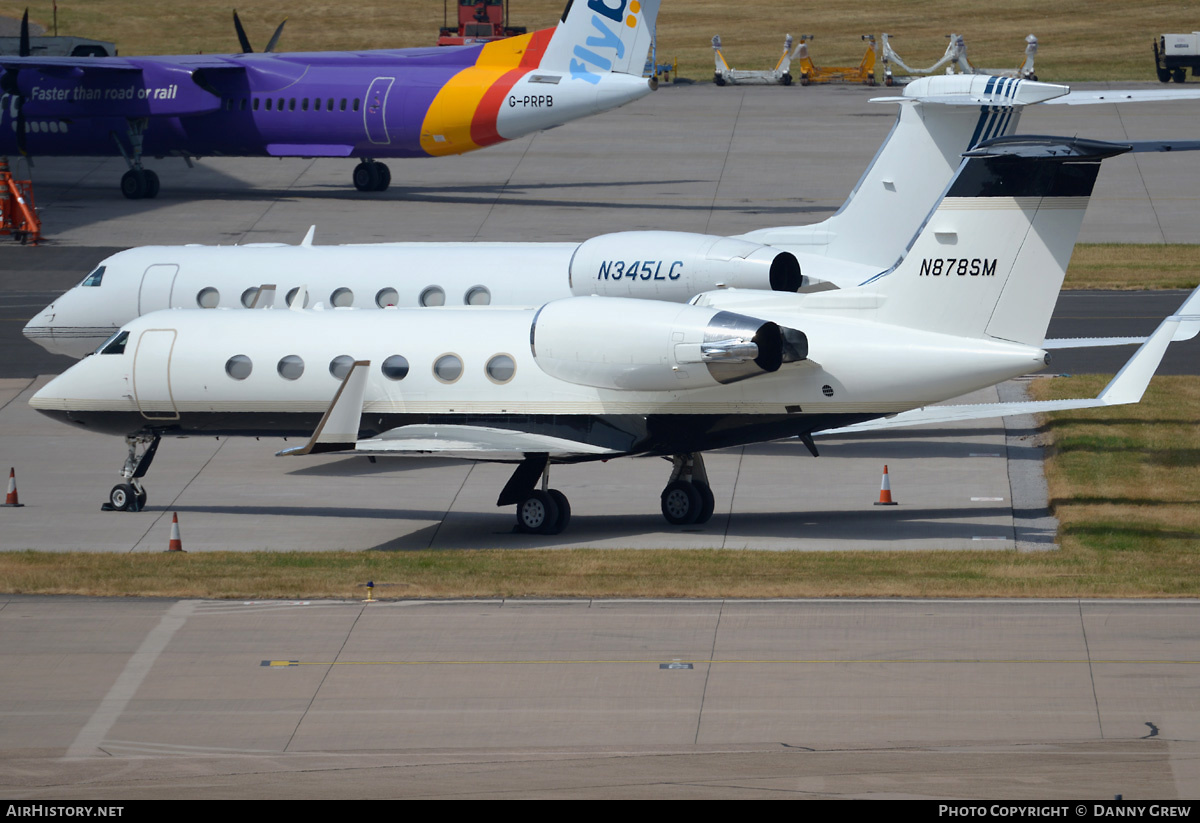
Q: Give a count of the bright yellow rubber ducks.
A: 0